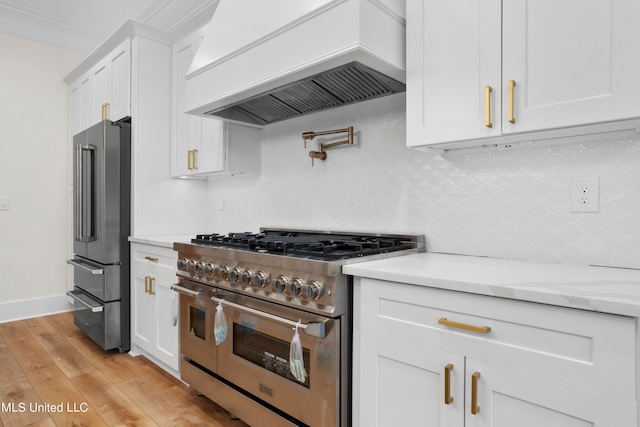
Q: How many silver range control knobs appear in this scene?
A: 11